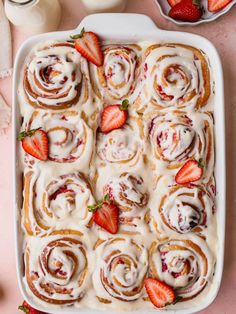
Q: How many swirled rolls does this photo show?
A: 12